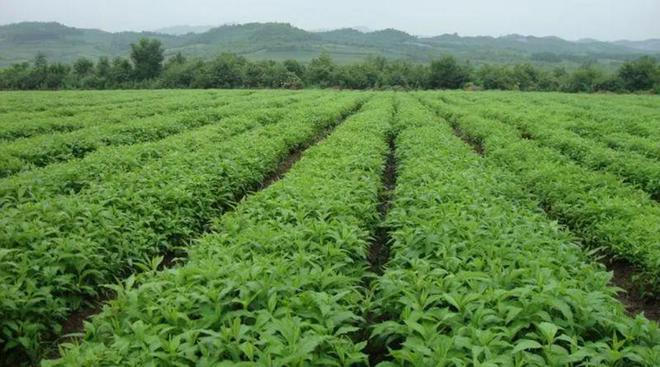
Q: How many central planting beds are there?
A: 2